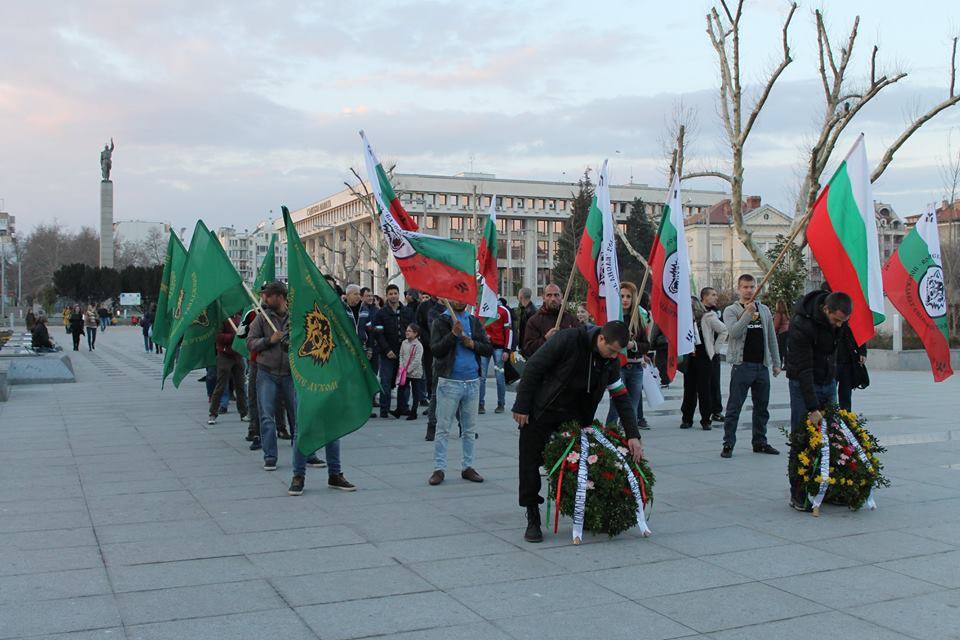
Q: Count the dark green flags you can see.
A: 5